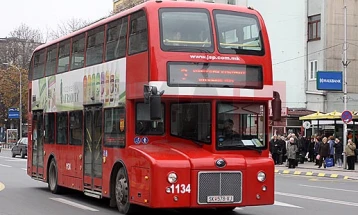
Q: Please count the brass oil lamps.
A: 0